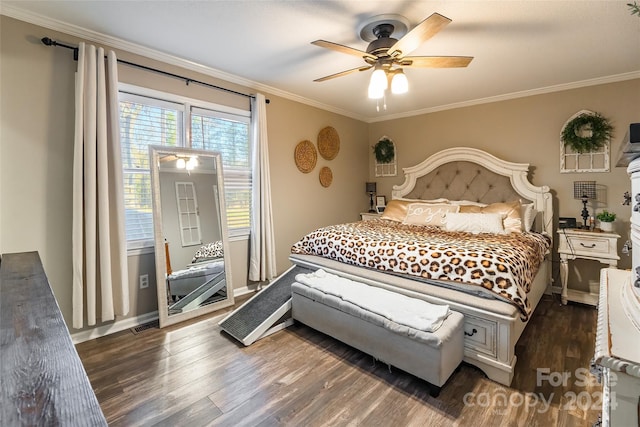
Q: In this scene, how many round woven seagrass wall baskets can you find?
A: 3